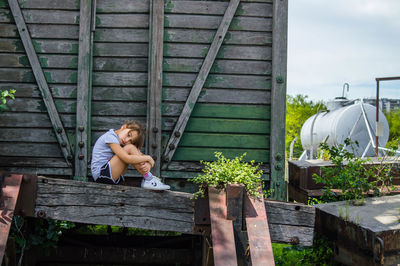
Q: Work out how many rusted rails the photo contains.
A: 3